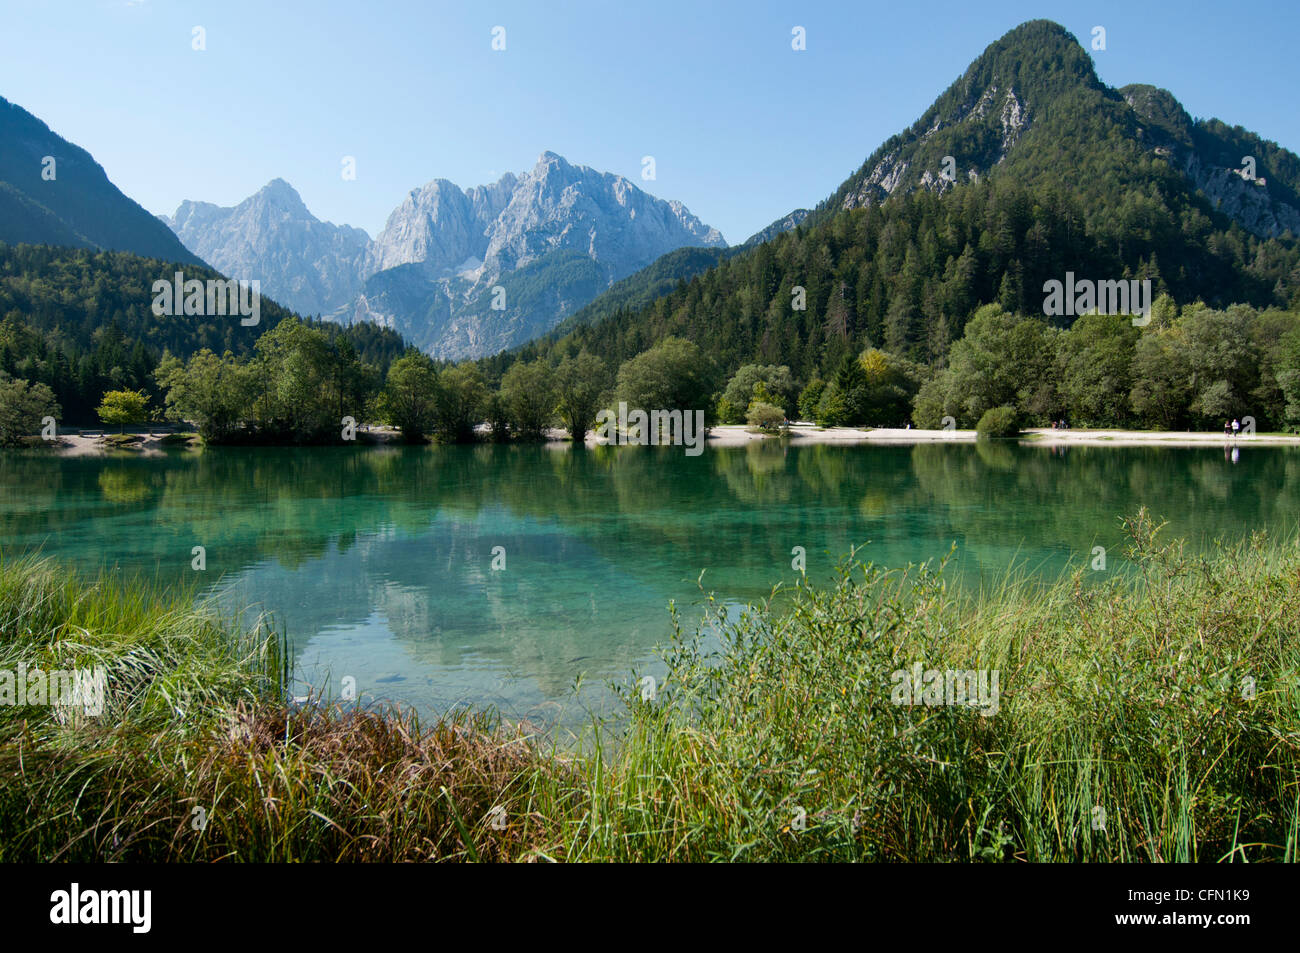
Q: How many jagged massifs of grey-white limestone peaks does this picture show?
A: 2